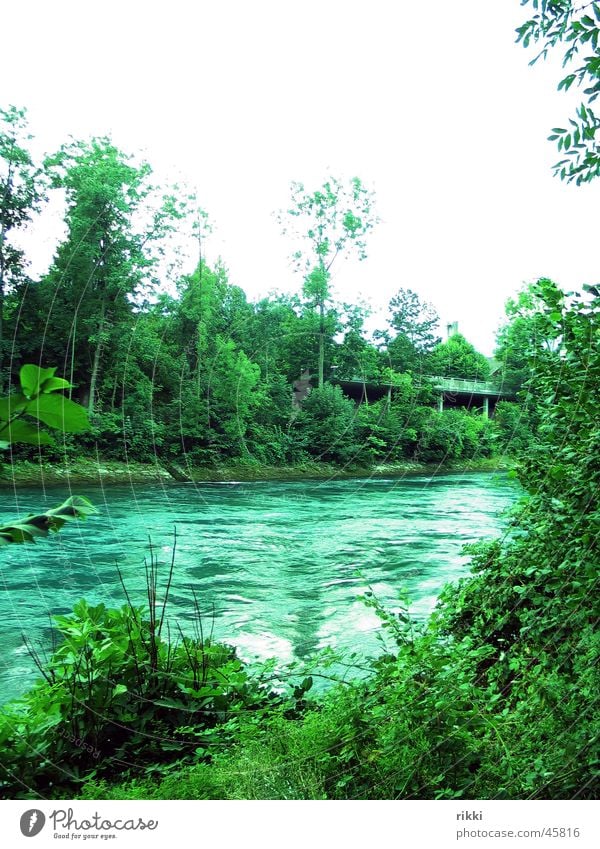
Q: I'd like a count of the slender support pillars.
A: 3